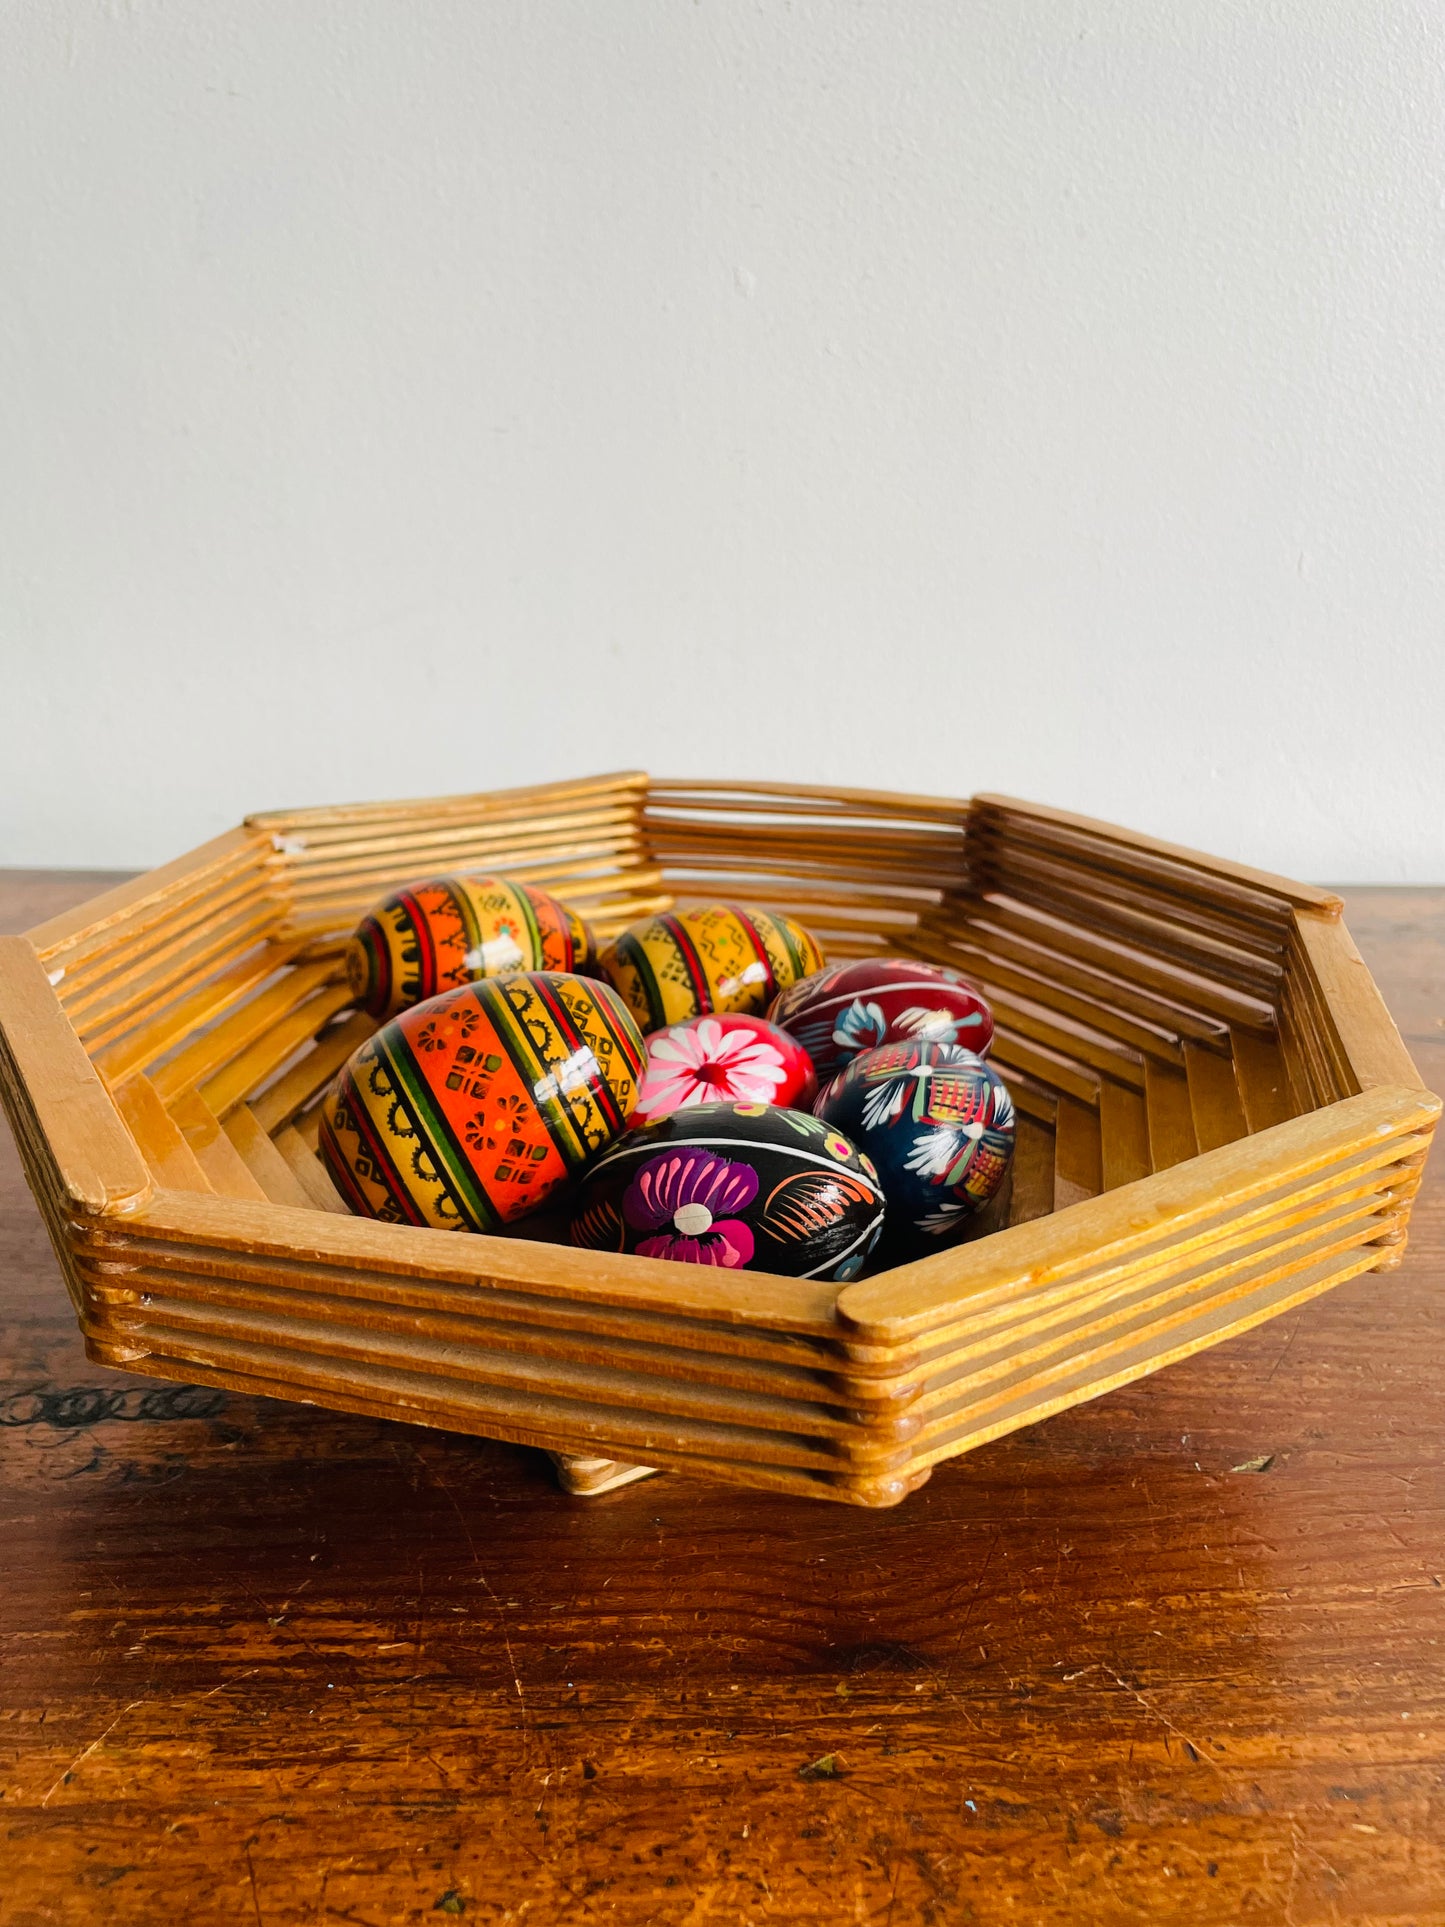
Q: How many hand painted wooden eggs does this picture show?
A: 7